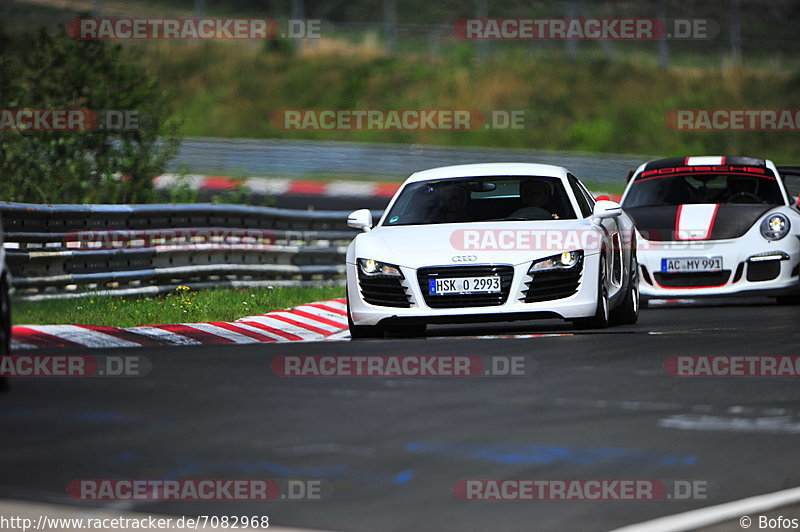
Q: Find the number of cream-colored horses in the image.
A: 0